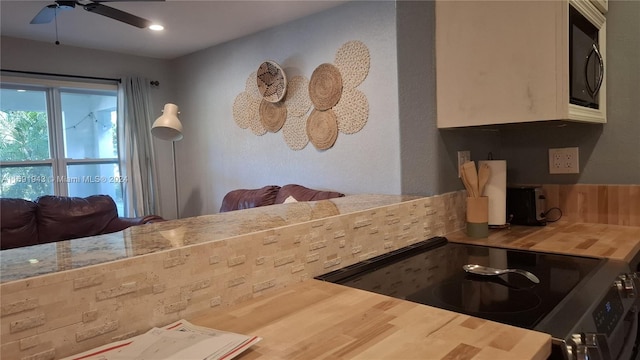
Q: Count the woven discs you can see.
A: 11